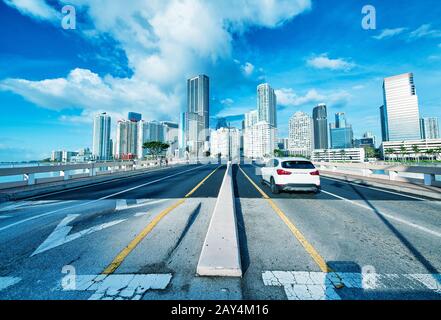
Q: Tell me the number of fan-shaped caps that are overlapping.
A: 0